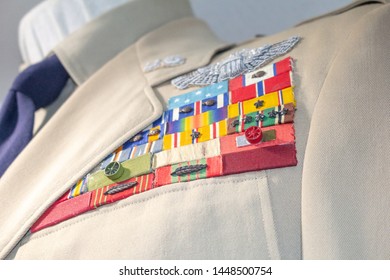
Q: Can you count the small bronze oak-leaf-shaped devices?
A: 5